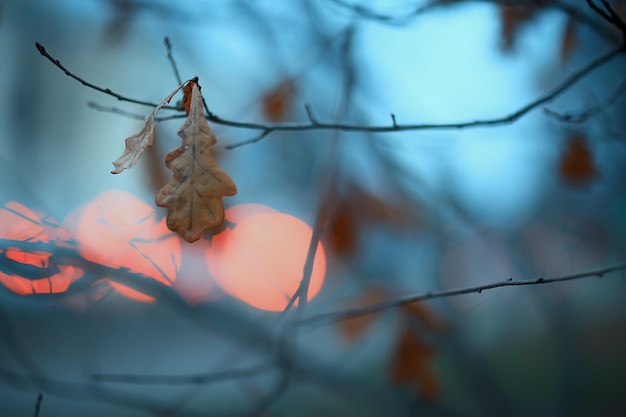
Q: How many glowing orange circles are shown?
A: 3